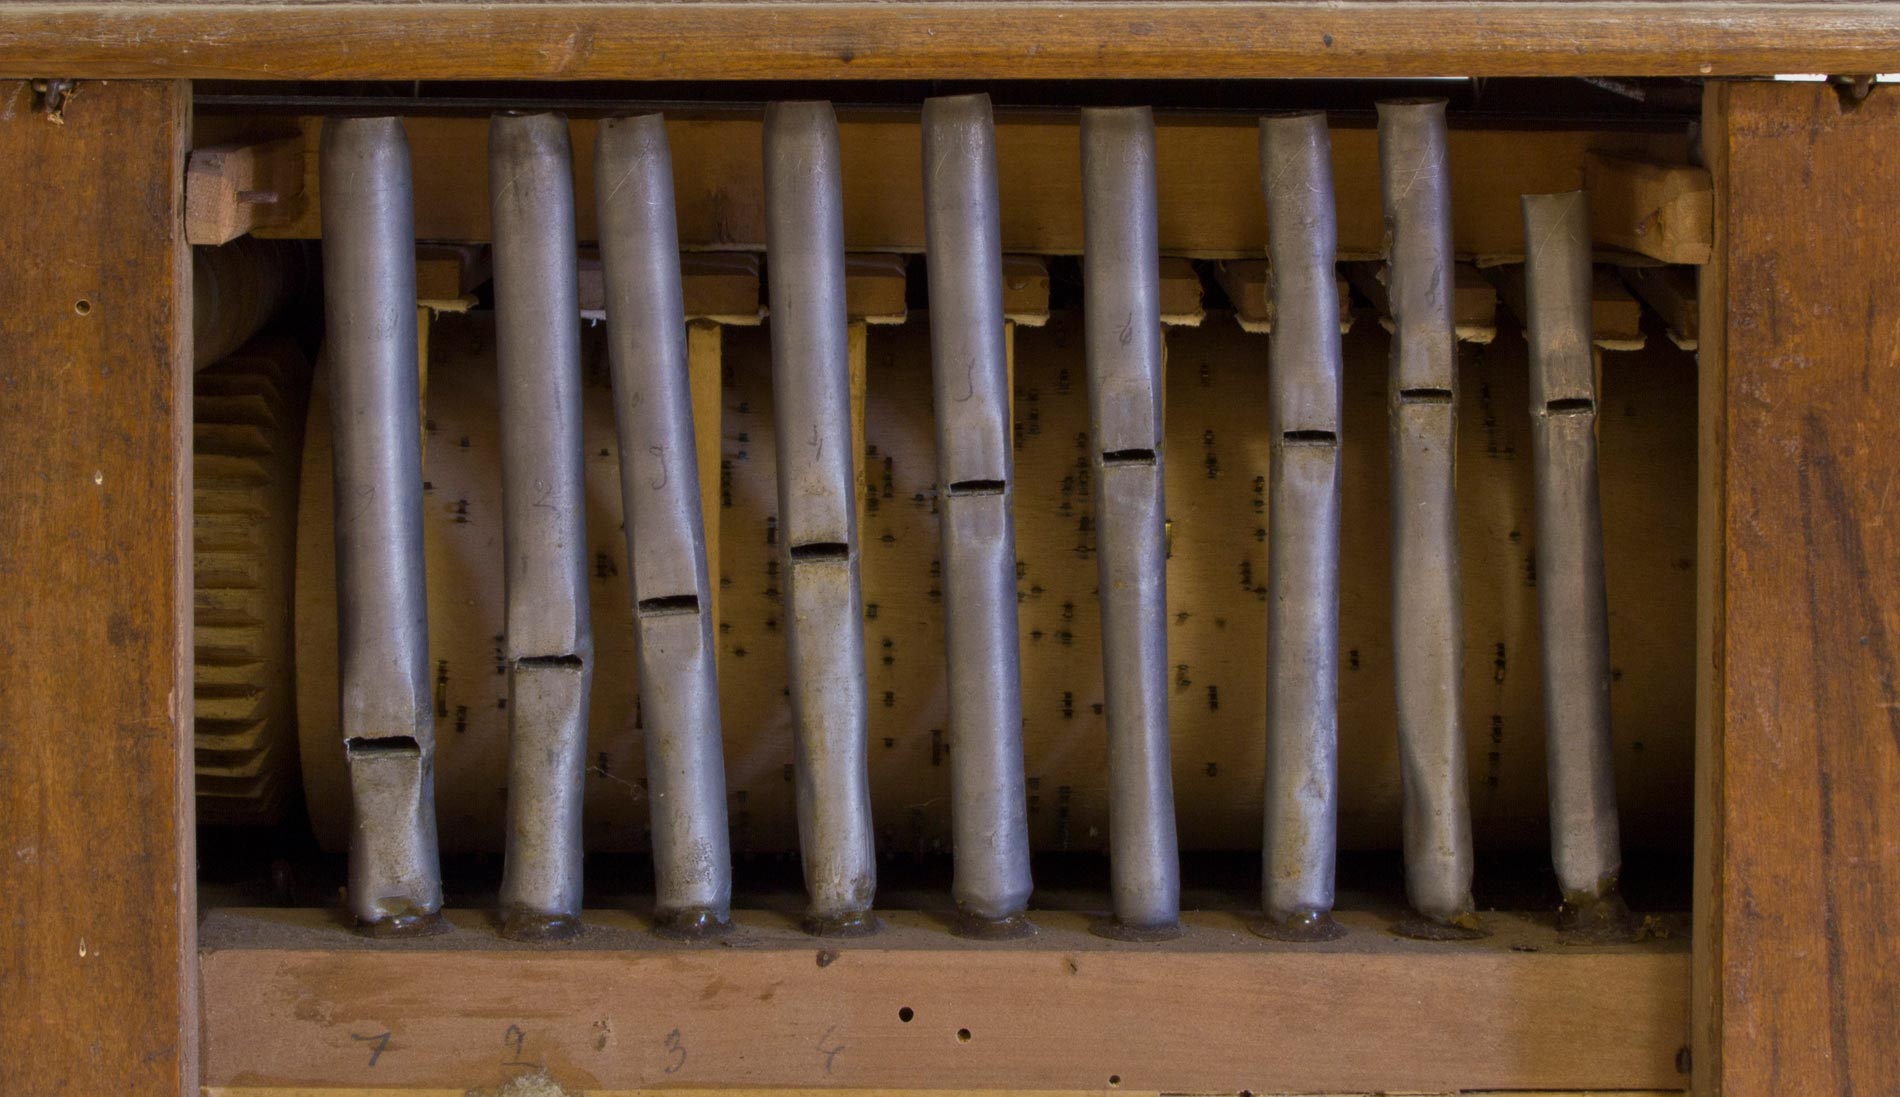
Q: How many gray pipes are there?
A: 9